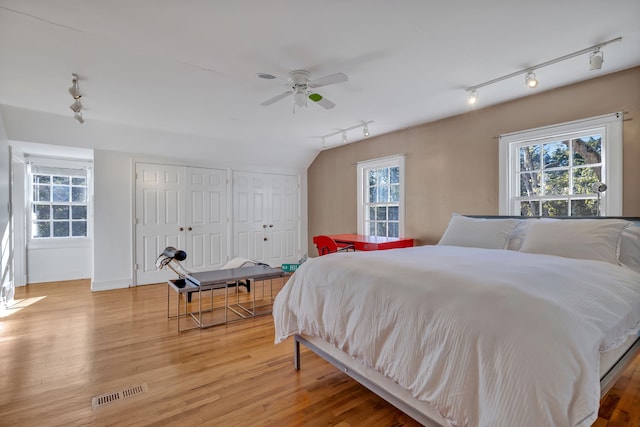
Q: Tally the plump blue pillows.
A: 0